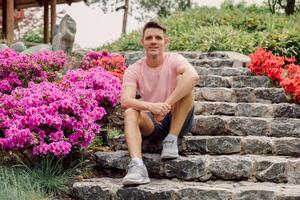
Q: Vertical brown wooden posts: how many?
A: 4